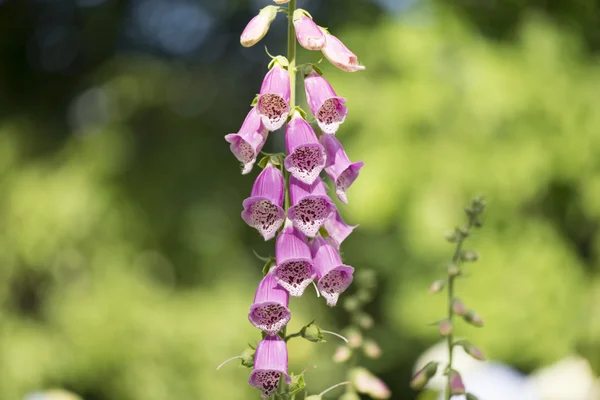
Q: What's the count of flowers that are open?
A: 12